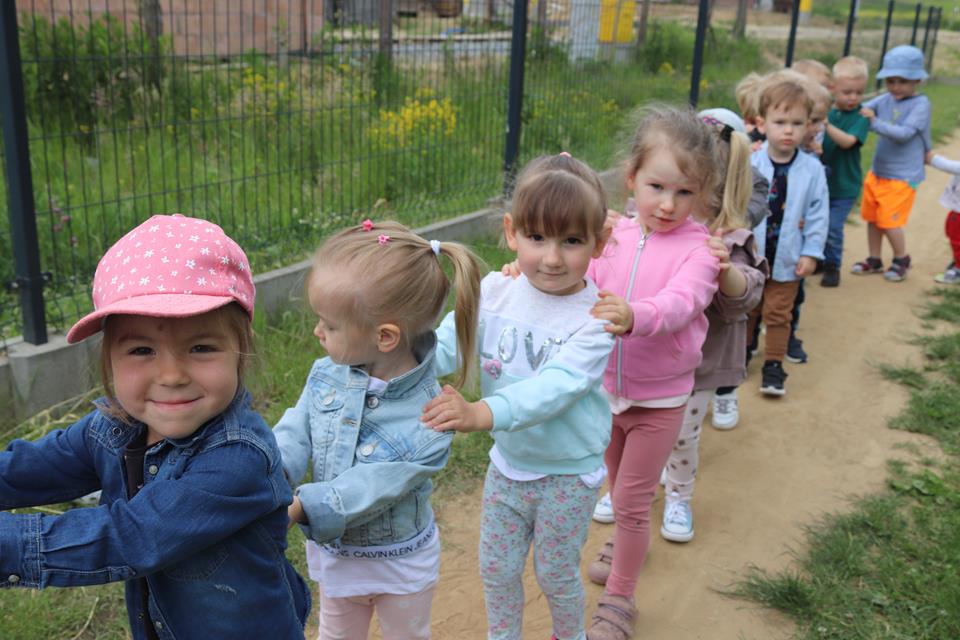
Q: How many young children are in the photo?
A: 13